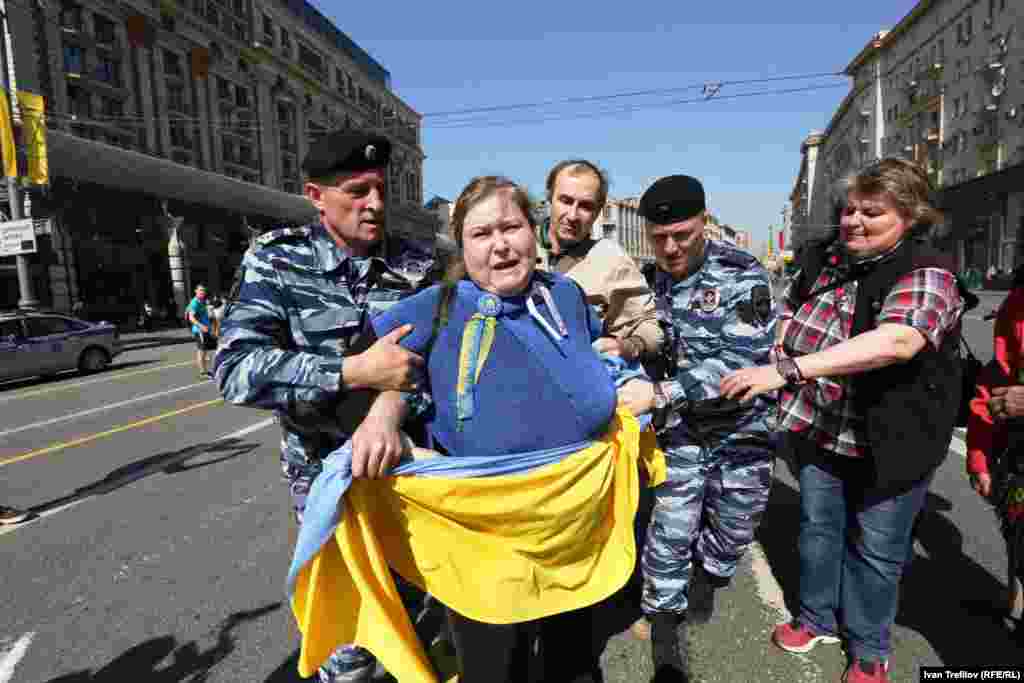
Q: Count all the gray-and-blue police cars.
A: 1